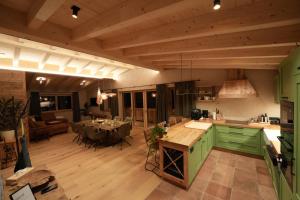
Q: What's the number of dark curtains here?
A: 5